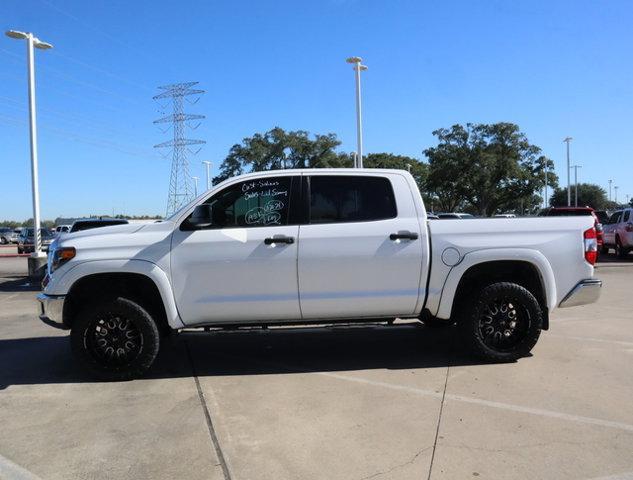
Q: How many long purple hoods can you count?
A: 0